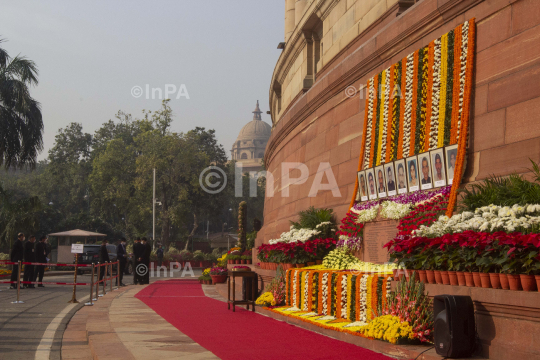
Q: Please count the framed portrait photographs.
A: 9